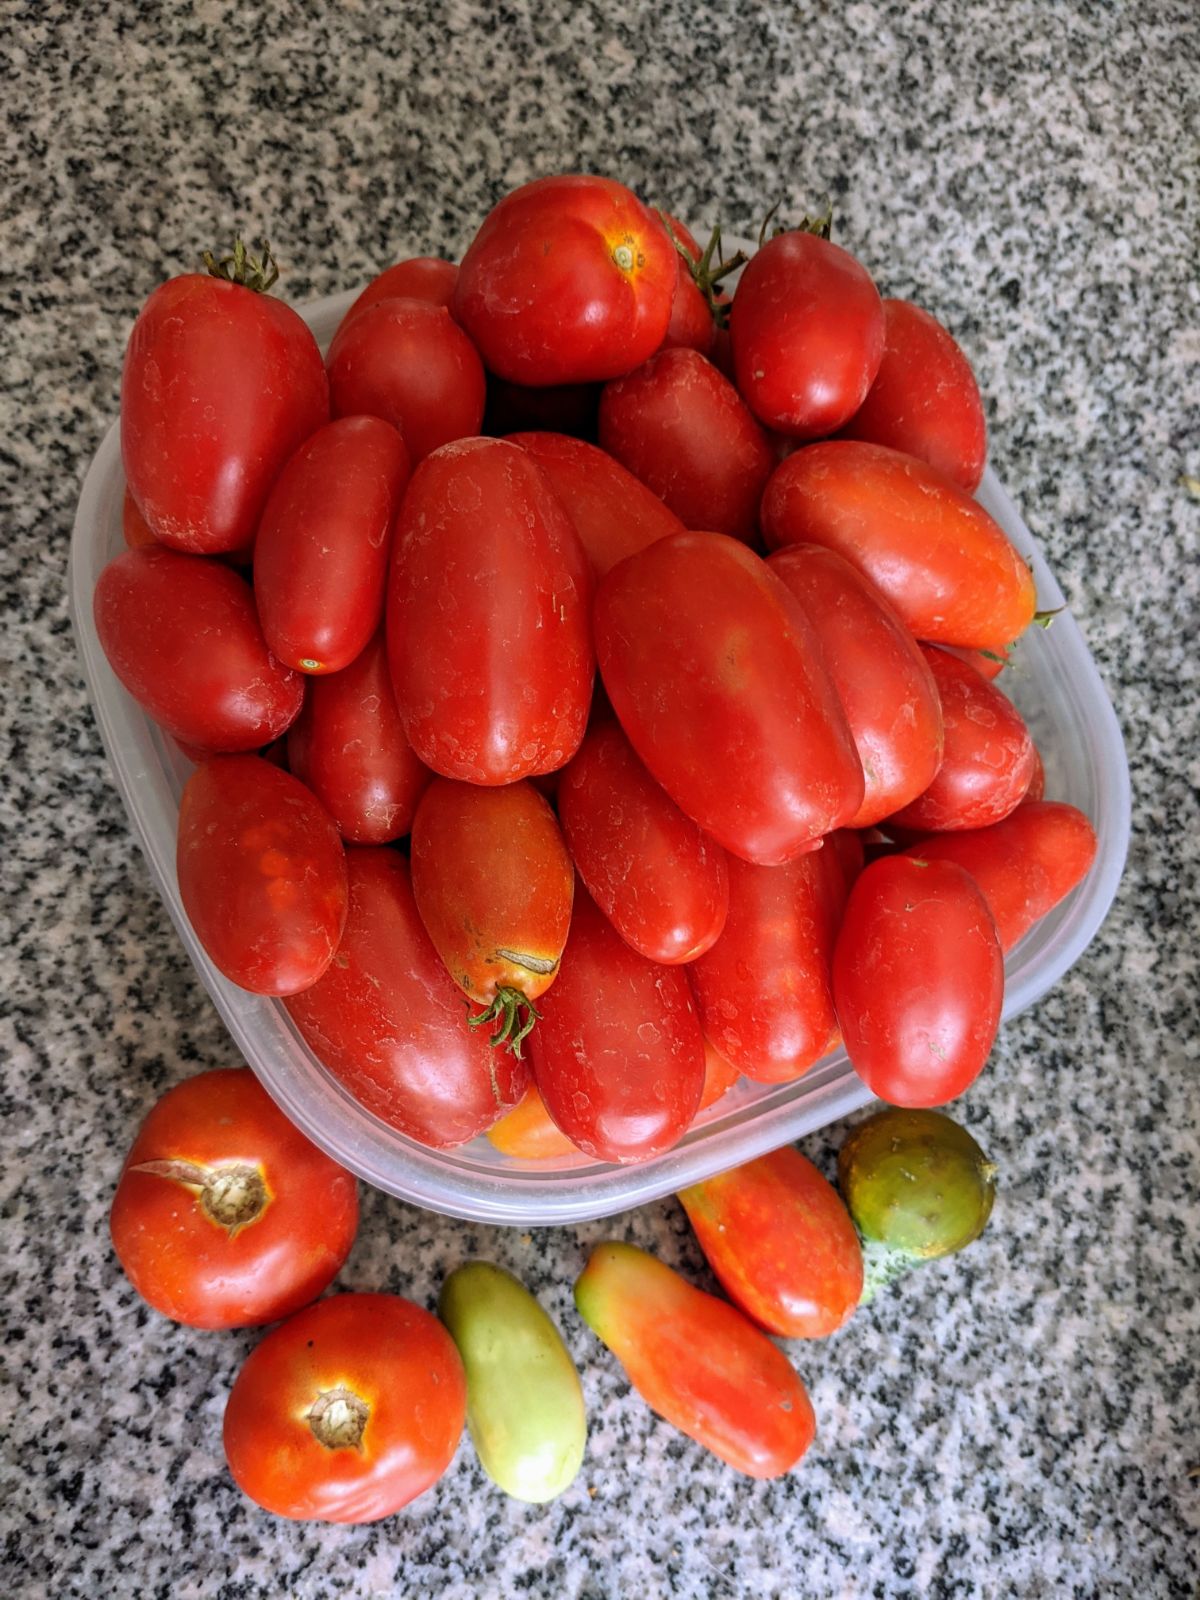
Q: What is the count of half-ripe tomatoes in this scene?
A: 2